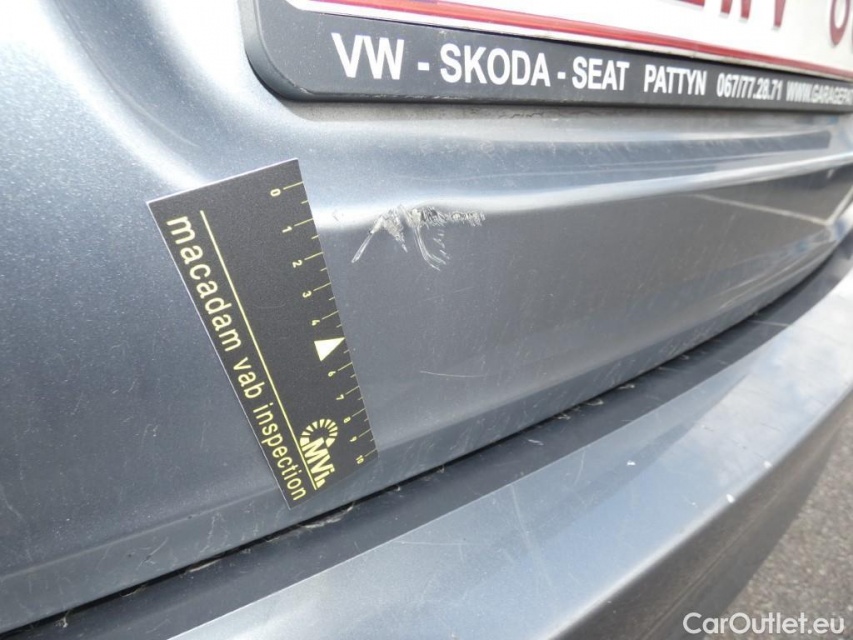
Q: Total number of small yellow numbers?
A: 10